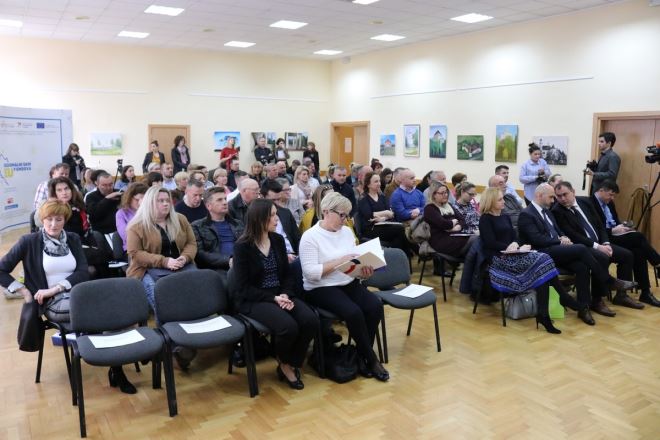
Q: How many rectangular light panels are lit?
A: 9